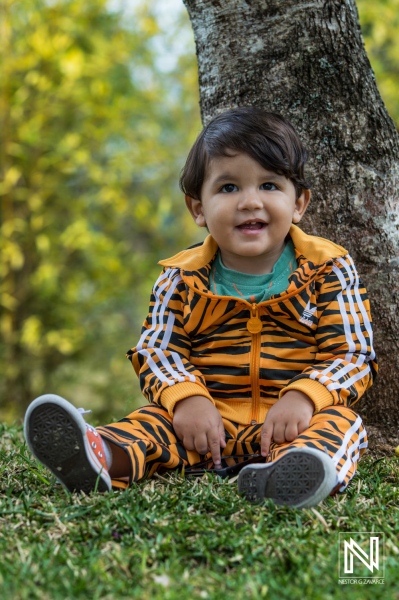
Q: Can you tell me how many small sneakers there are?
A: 2